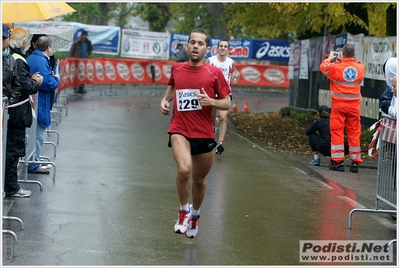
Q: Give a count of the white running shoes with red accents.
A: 2